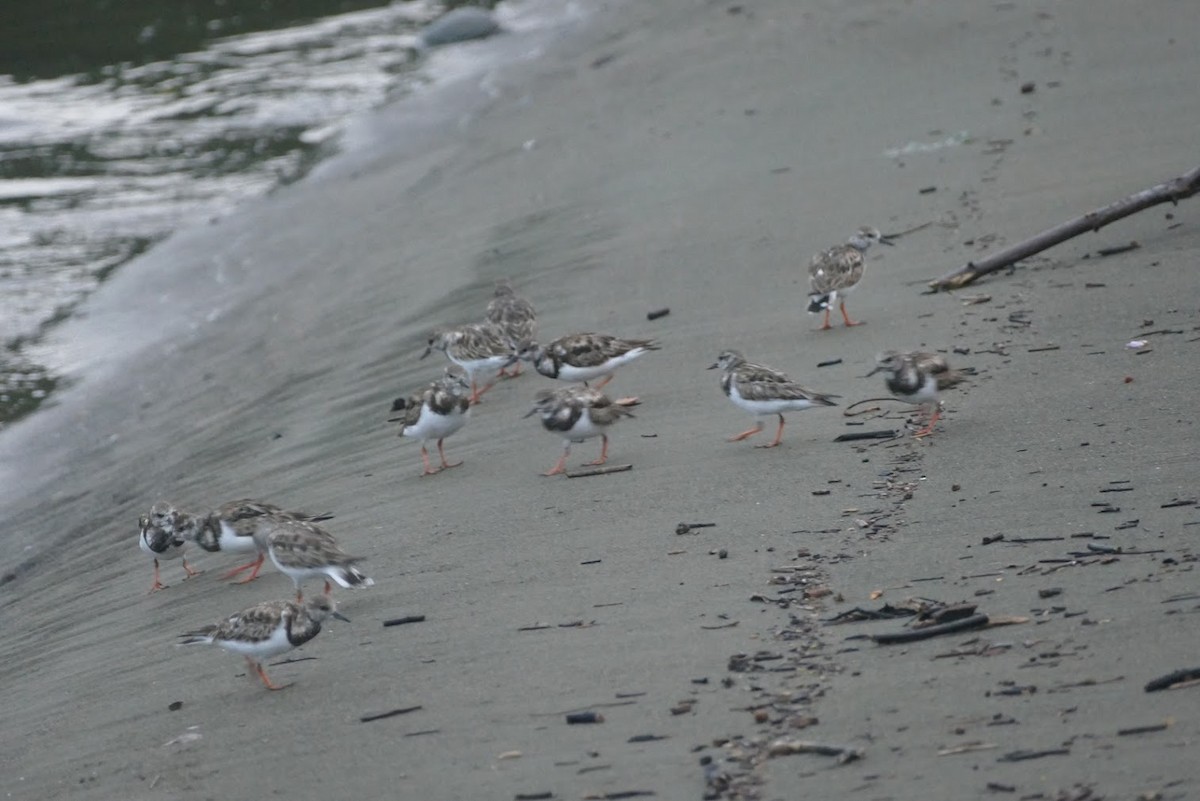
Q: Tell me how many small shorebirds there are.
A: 12